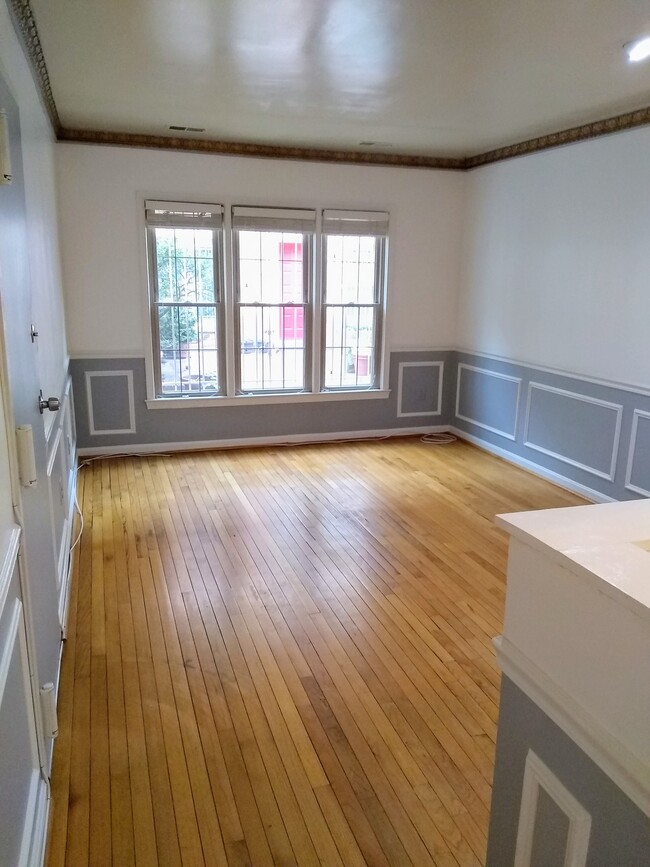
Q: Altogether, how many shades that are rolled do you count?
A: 3